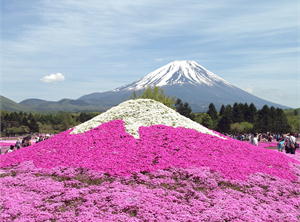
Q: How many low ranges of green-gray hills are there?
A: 1